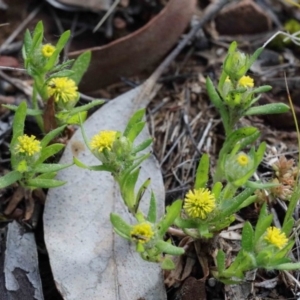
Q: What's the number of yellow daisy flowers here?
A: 9